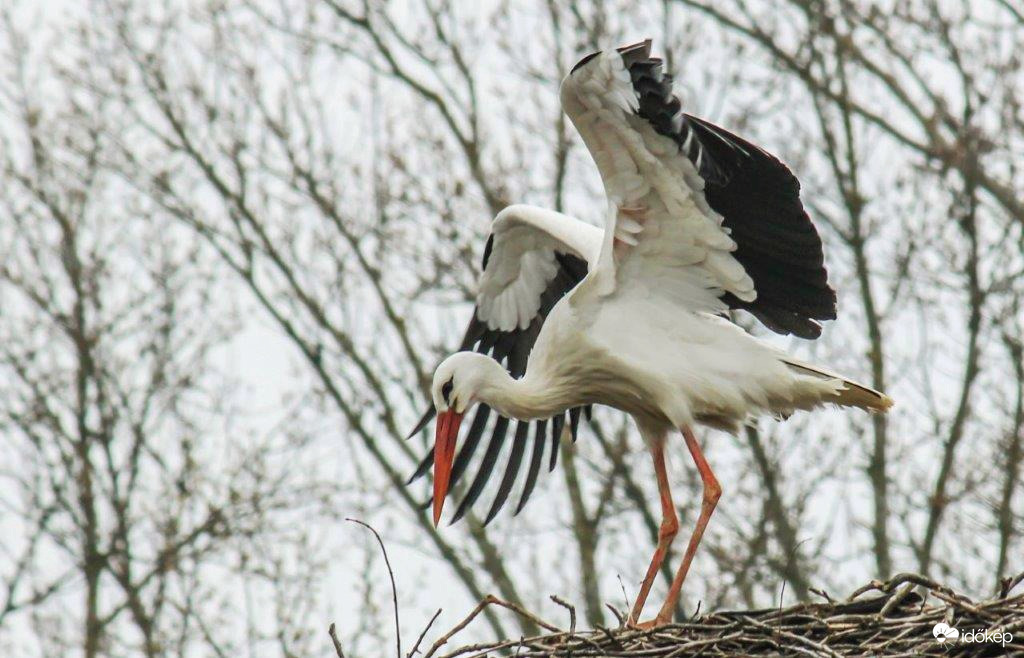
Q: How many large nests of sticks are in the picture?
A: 1